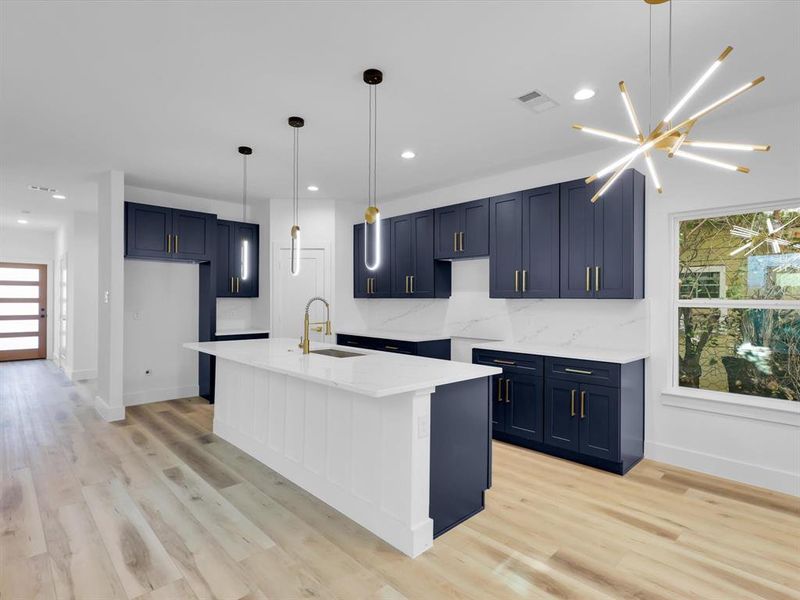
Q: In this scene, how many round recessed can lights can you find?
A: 5